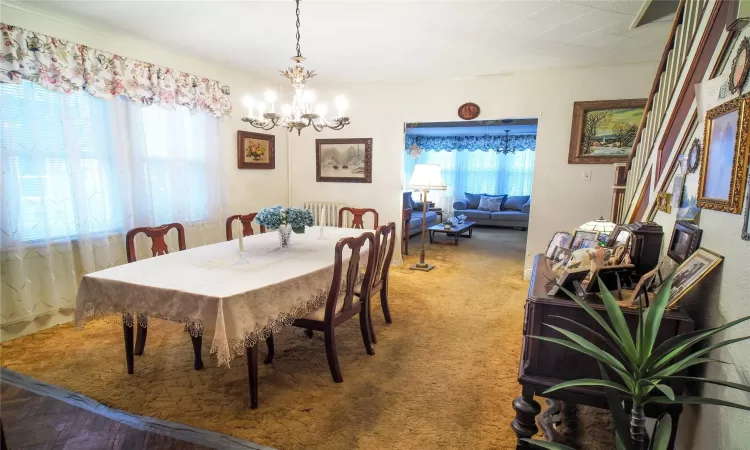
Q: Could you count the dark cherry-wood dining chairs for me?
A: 5